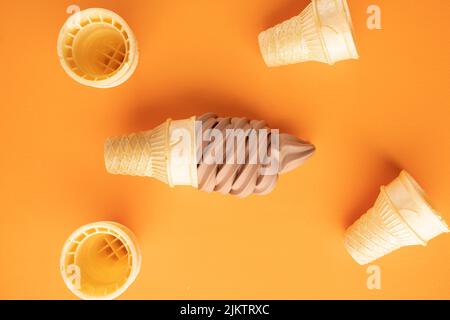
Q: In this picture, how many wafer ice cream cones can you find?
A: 5